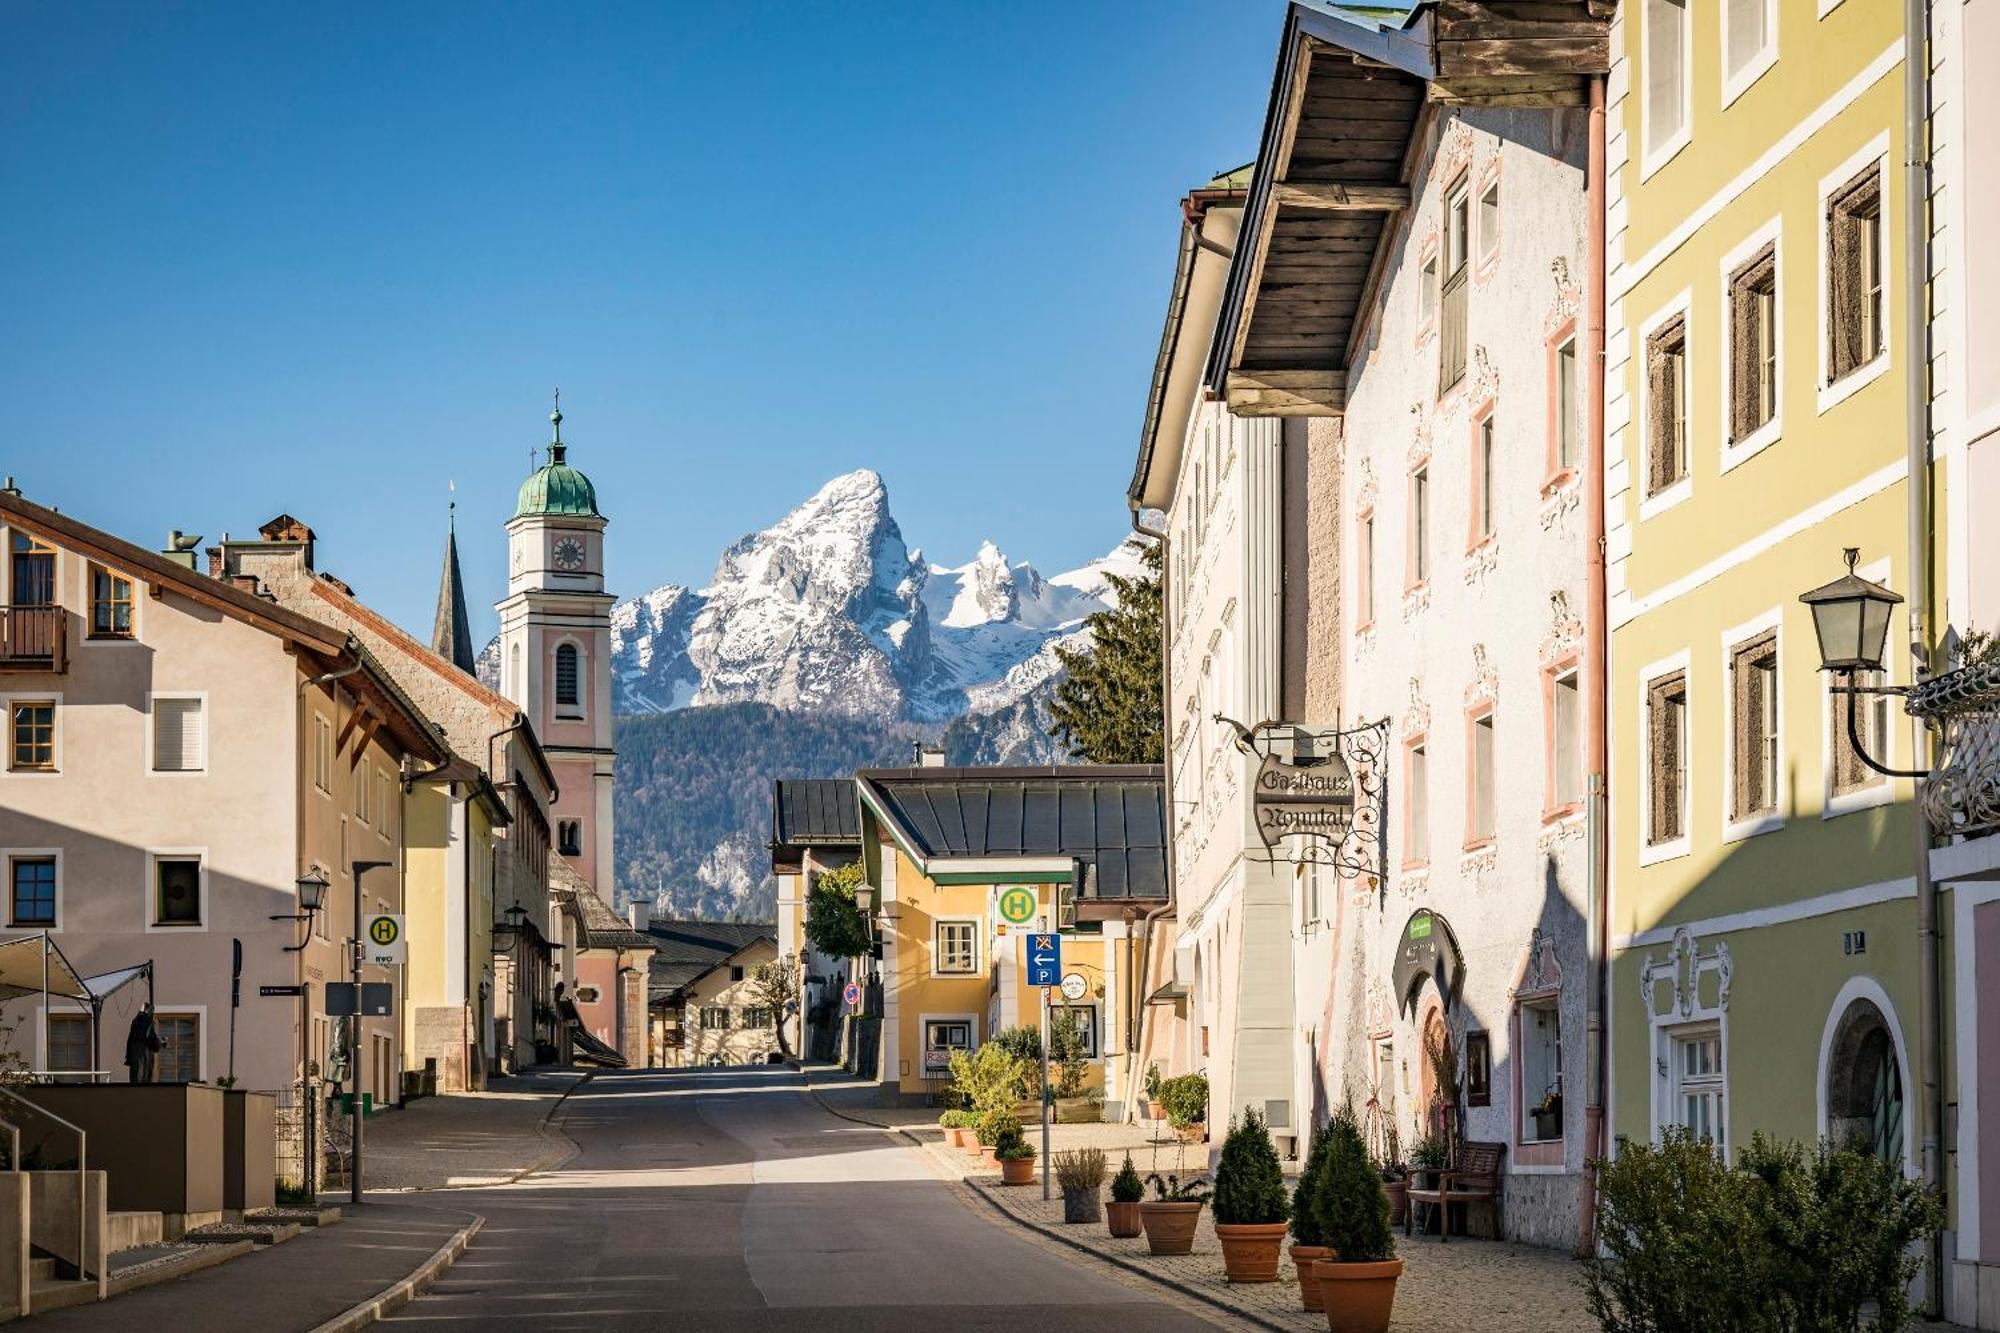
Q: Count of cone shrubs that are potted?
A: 4